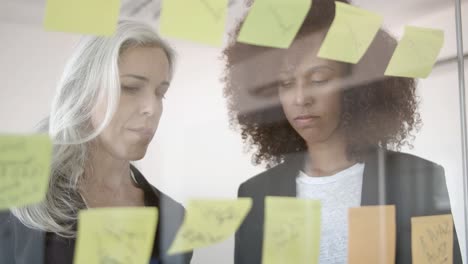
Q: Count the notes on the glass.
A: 11